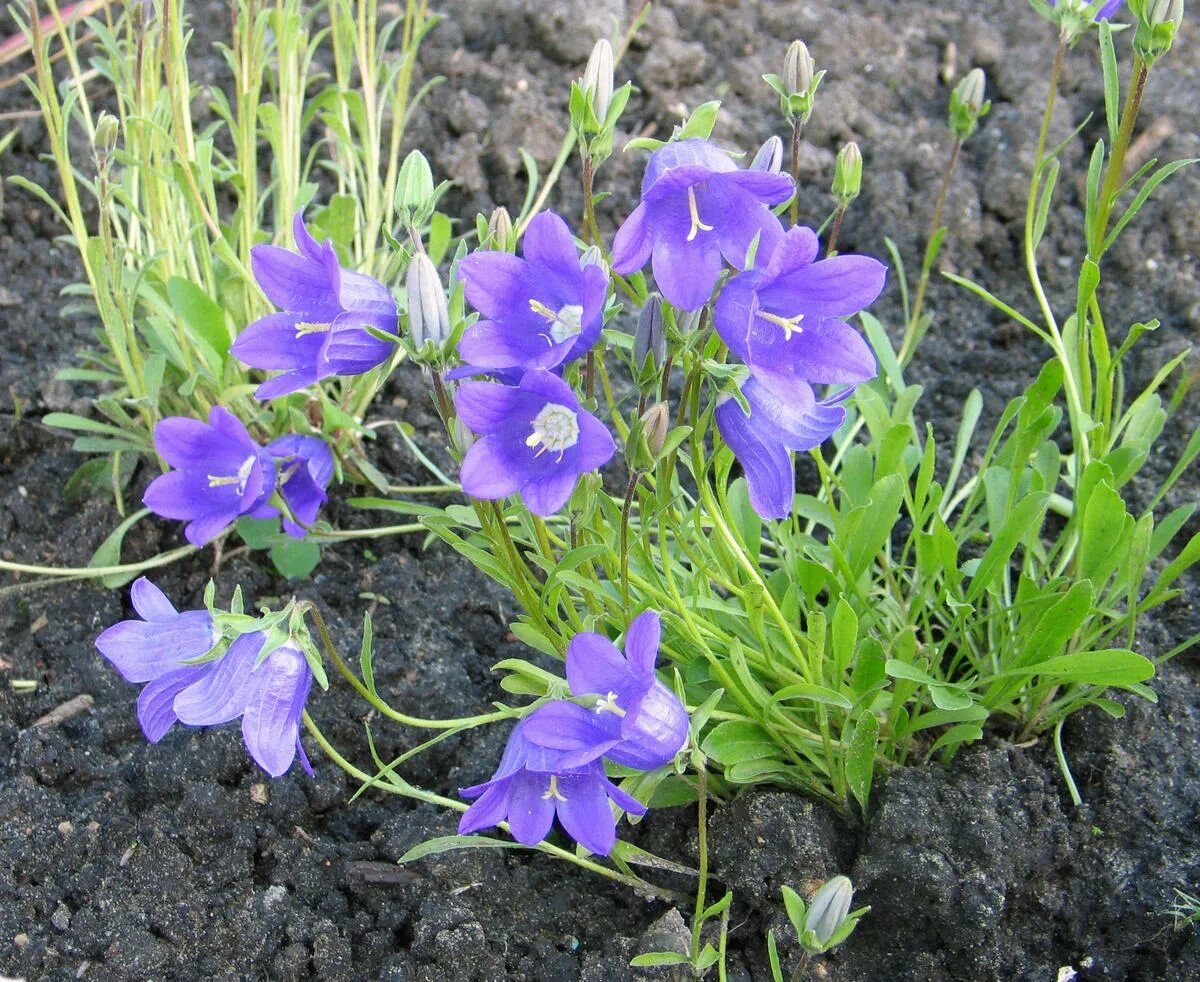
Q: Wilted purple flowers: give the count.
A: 0